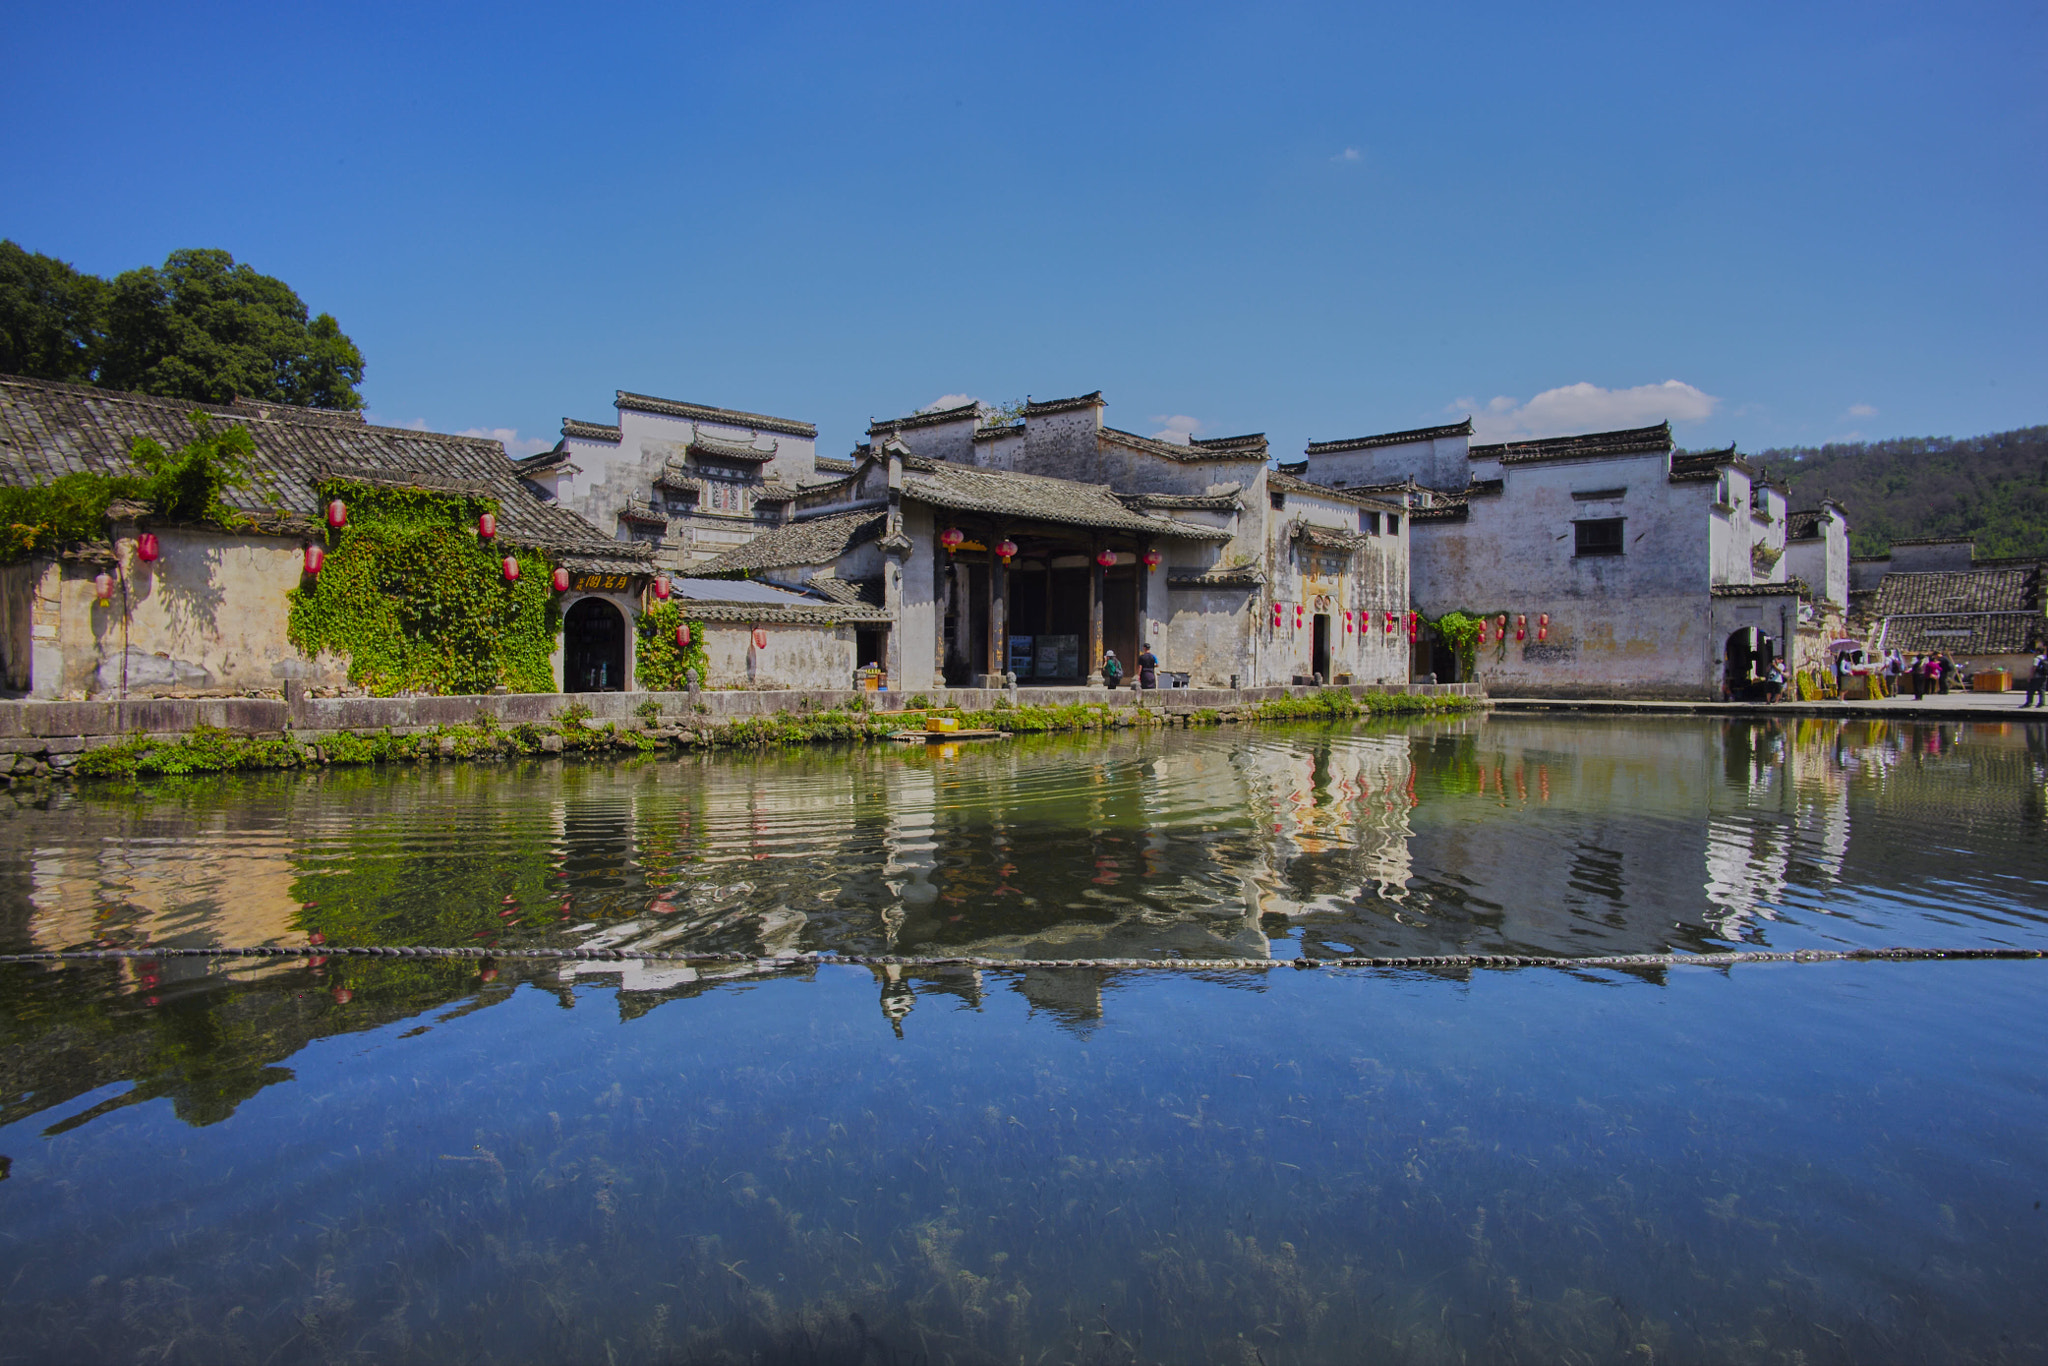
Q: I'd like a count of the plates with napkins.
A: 0